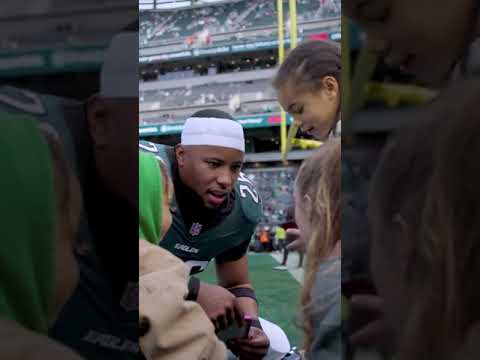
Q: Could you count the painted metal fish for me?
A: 0